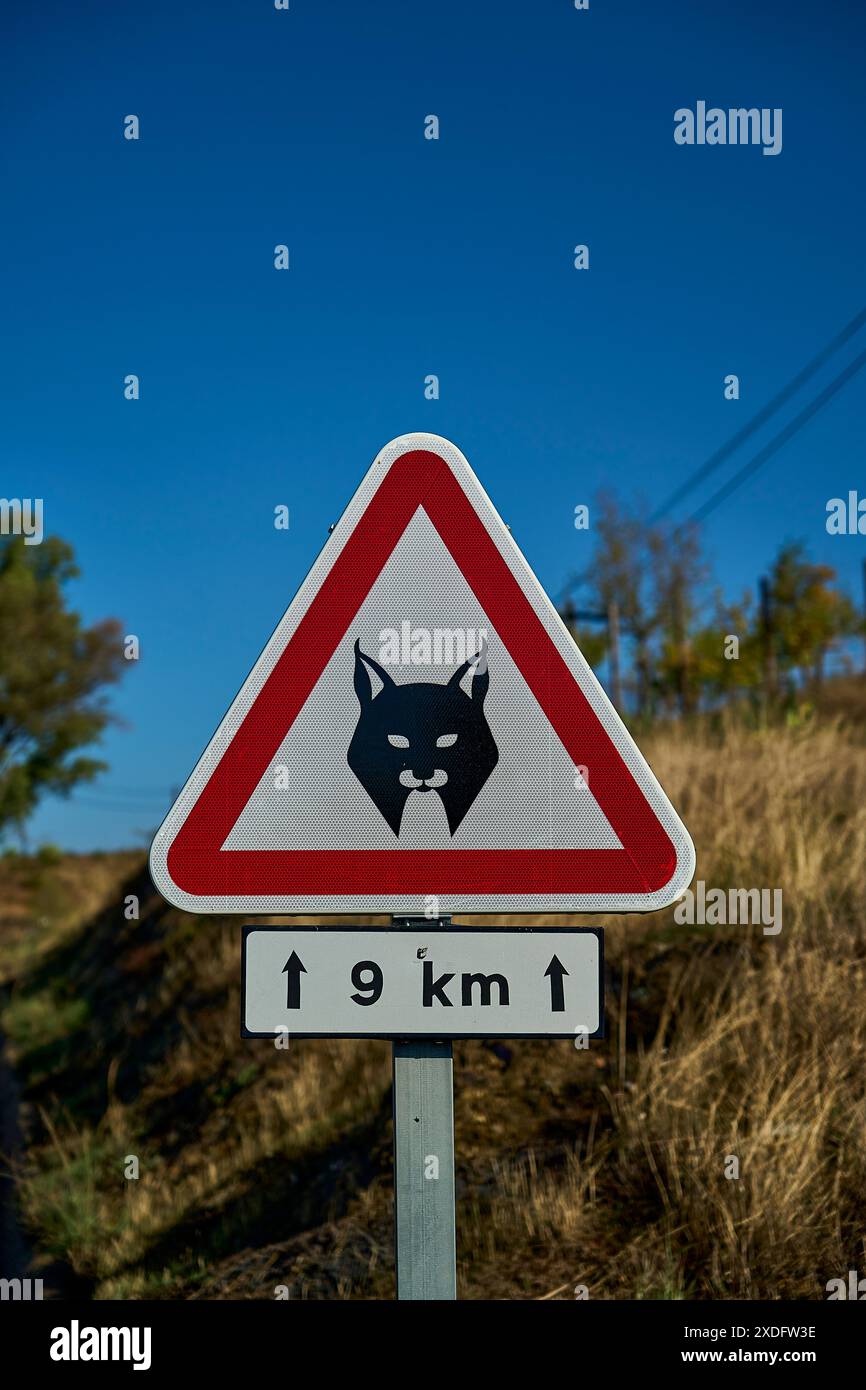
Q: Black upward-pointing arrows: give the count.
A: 2